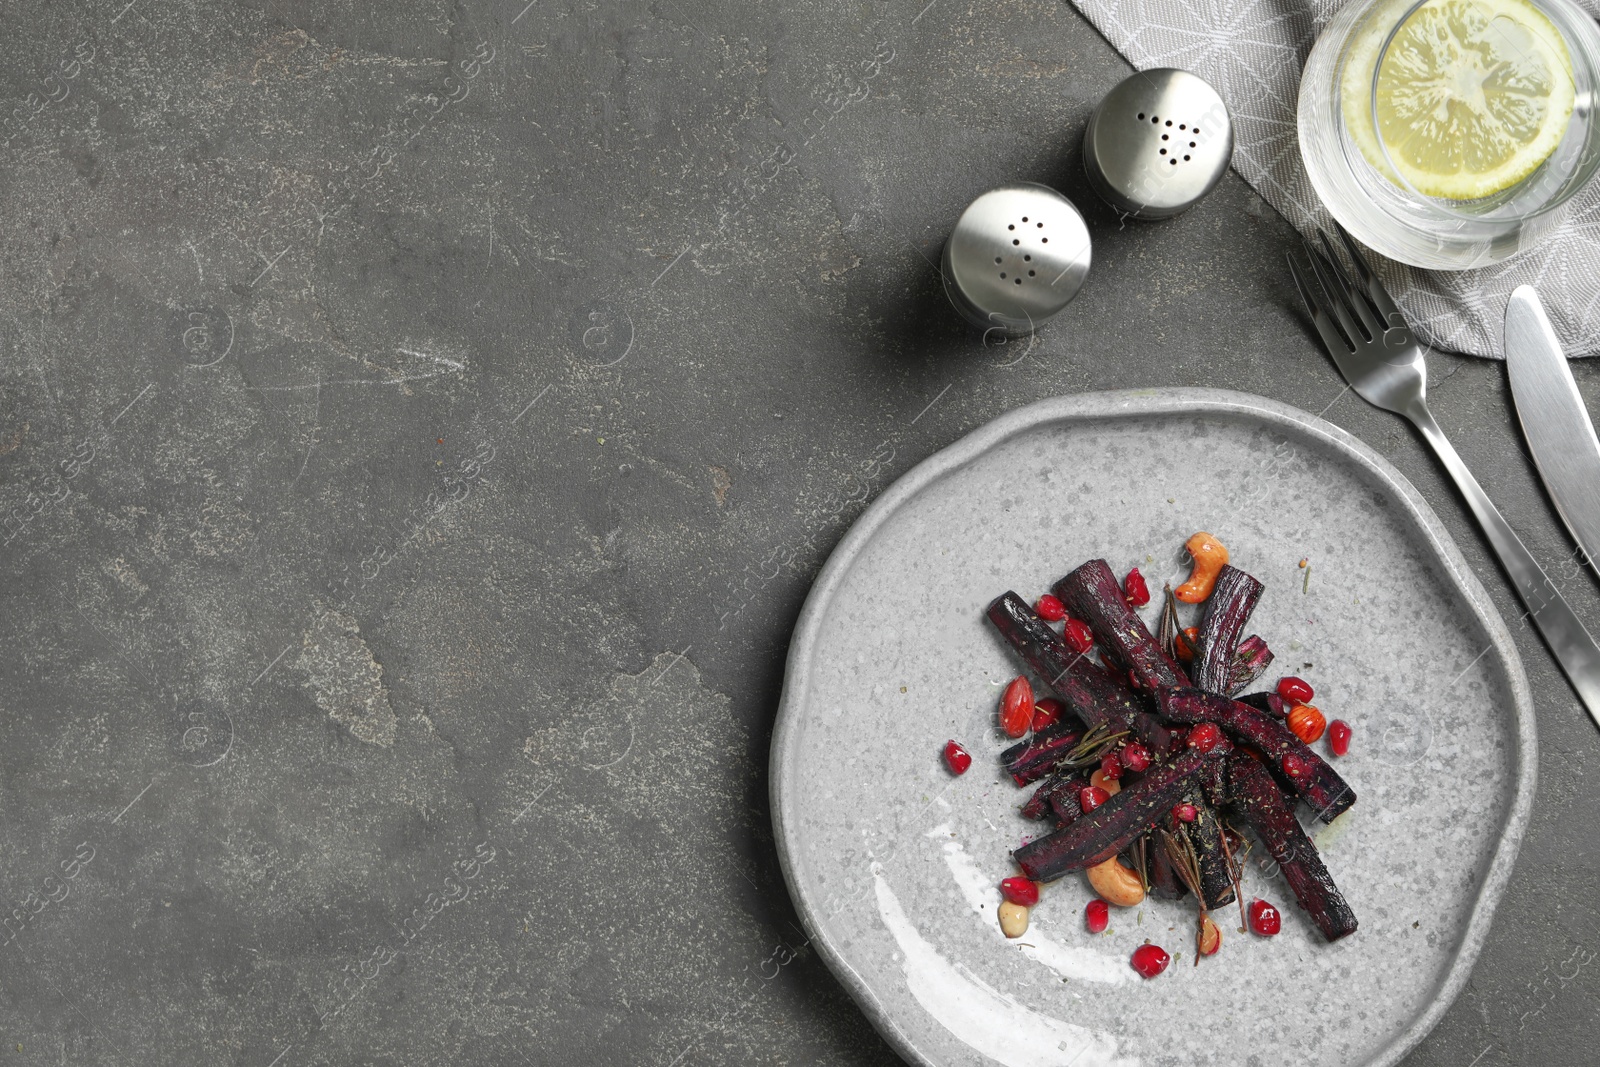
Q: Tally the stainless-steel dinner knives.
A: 1